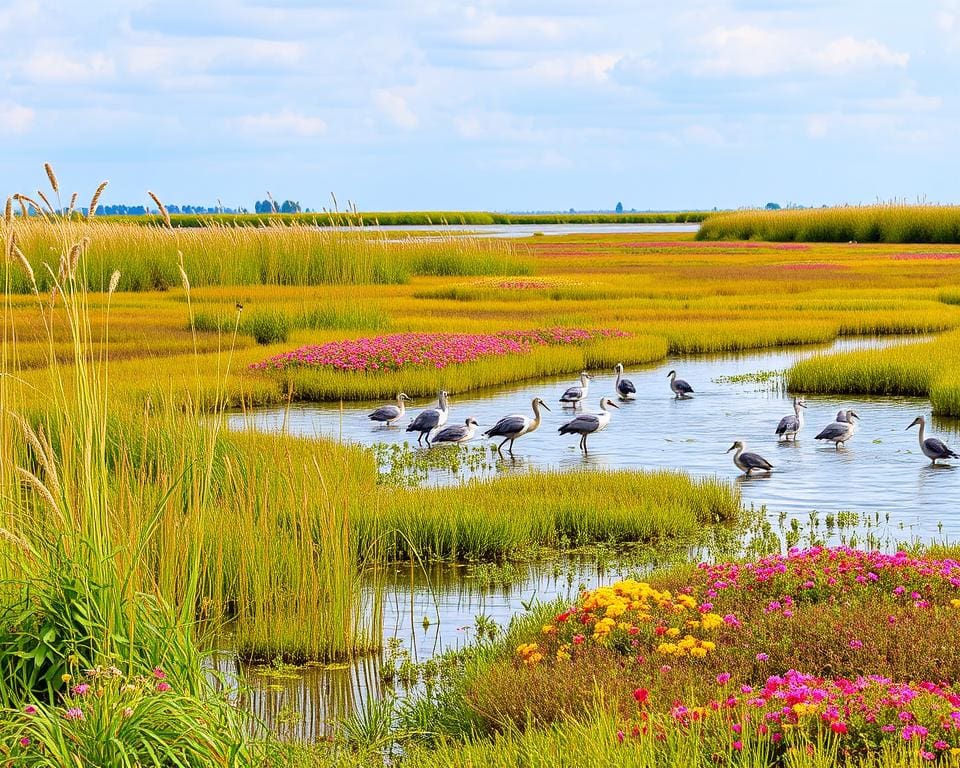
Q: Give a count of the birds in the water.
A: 13